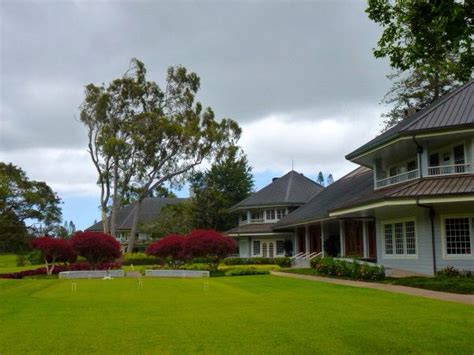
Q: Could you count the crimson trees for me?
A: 4